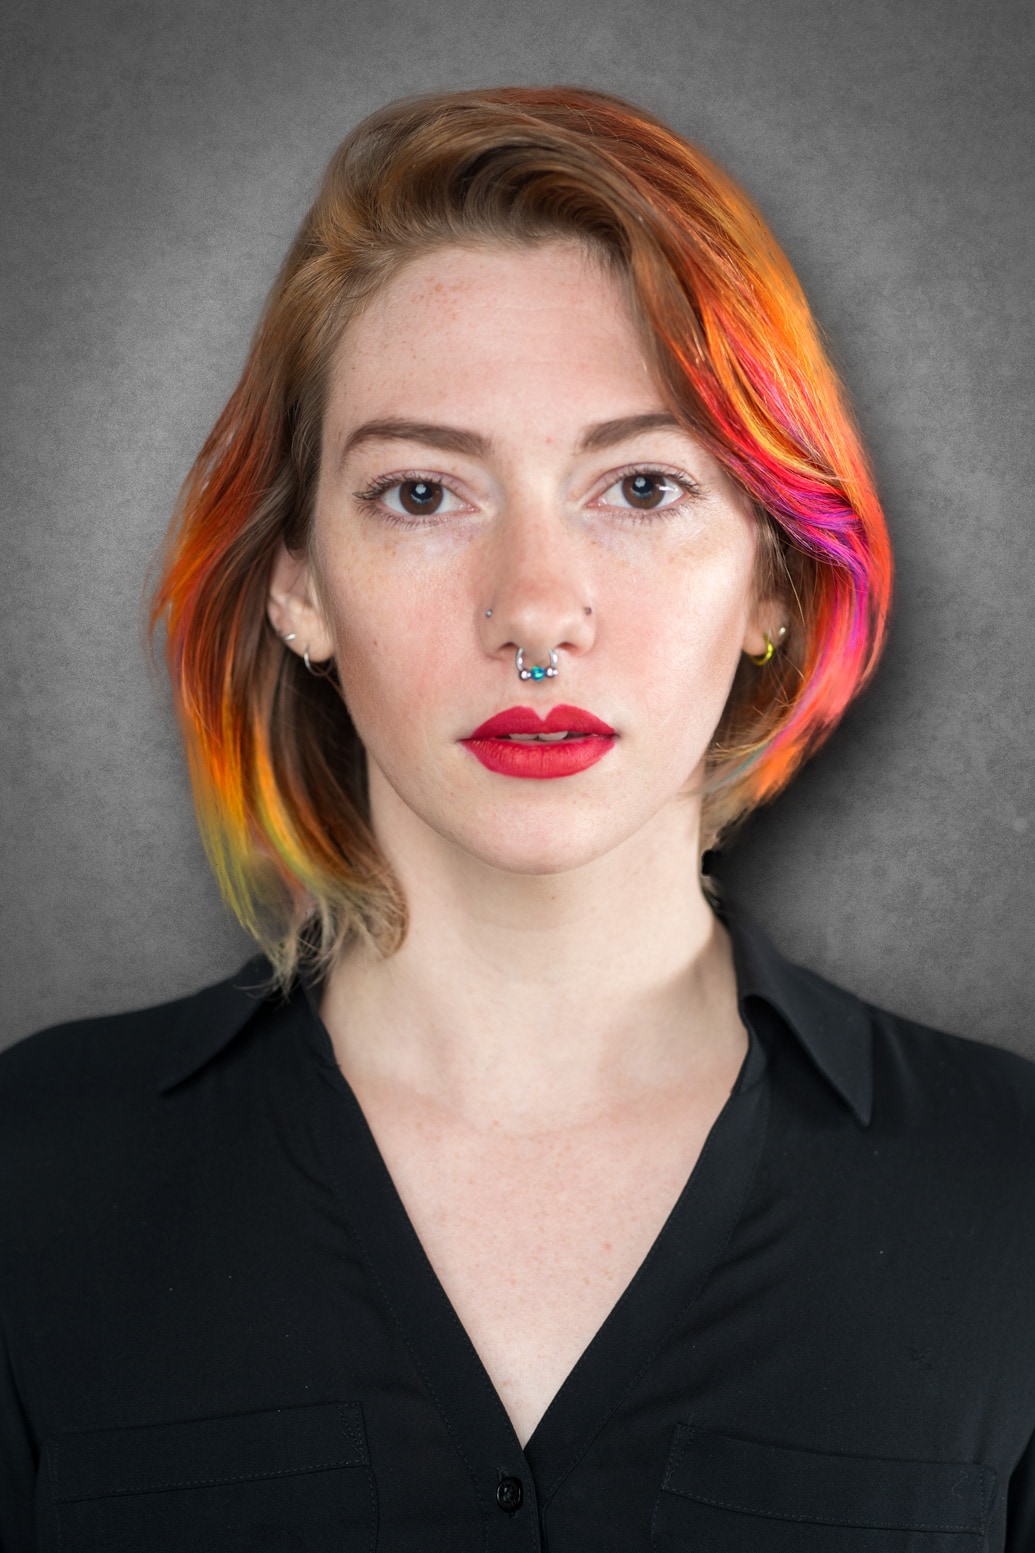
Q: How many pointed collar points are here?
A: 2